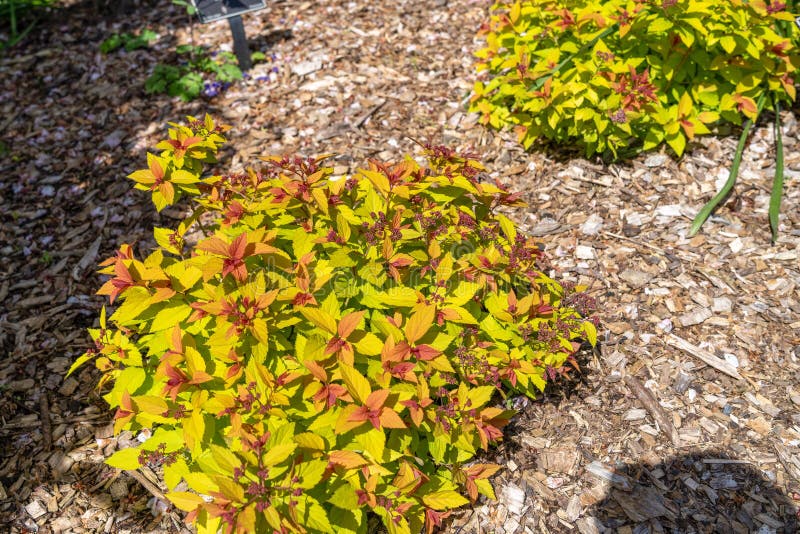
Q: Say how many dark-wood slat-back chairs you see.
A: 0